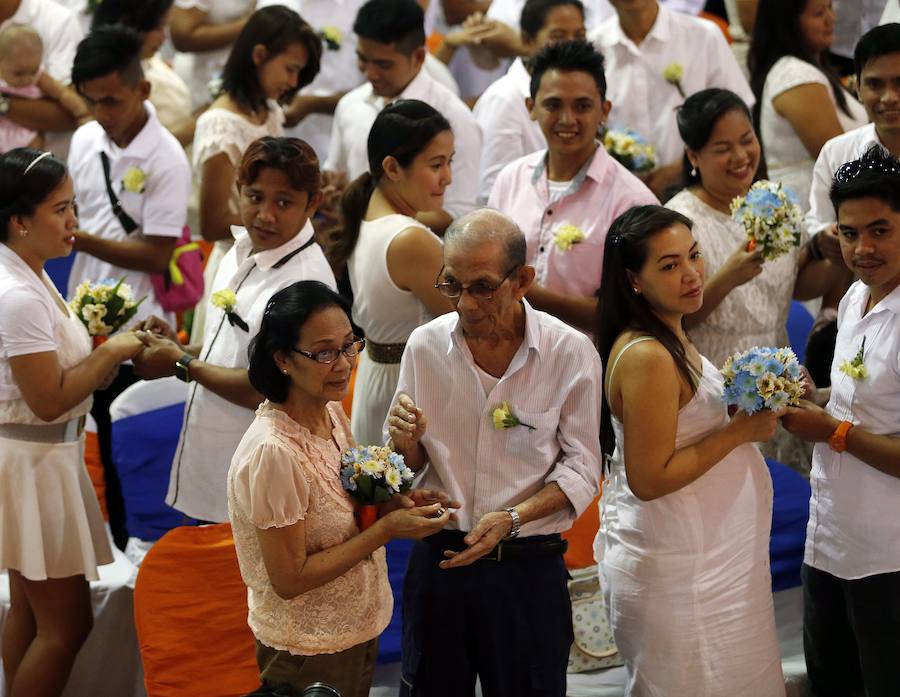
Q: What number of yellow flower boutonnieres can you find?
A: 7